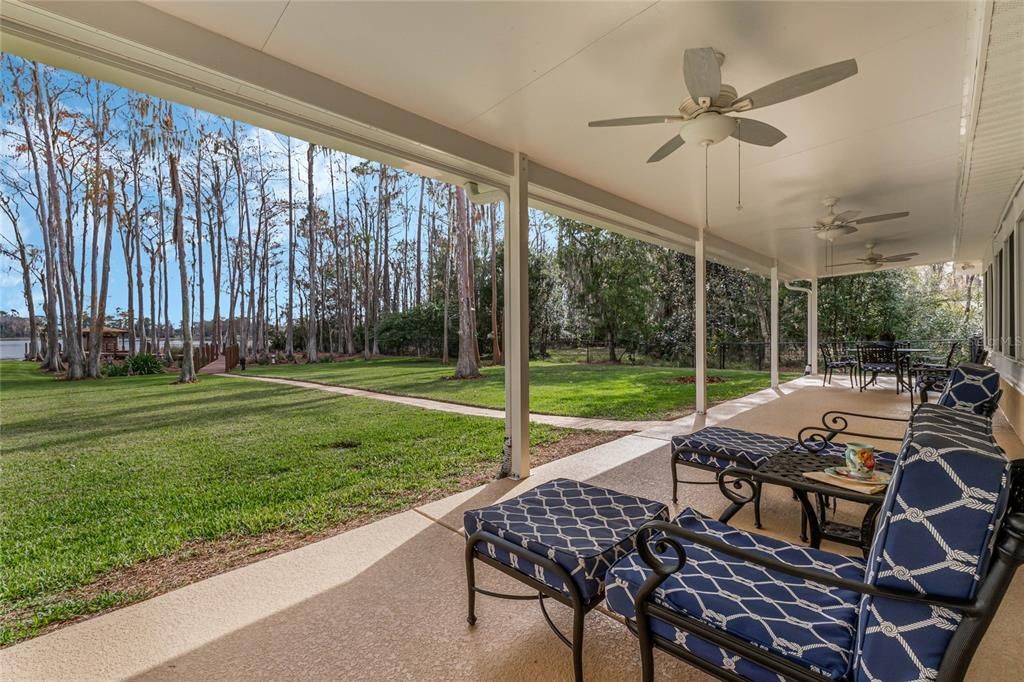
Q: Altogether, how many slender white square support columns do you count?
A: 4